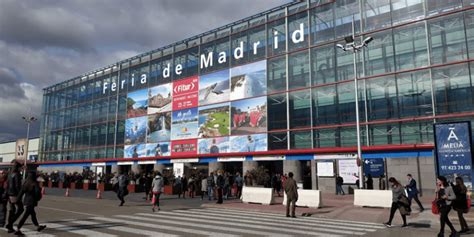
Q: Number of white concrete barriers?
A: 3